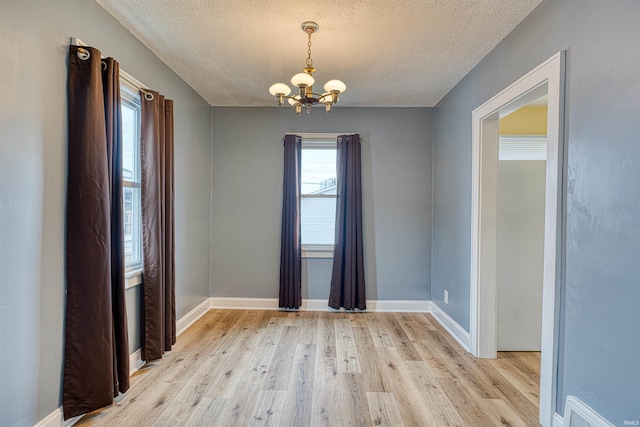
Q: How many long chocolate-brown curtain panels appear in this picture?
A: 2